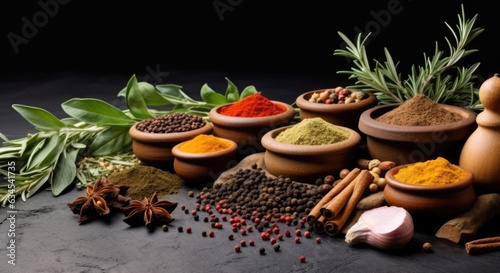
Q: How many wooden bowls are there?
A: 7